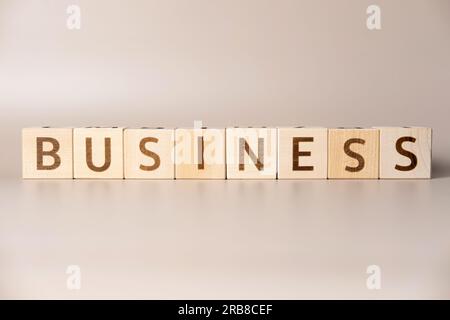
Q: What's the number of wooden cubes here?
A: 8